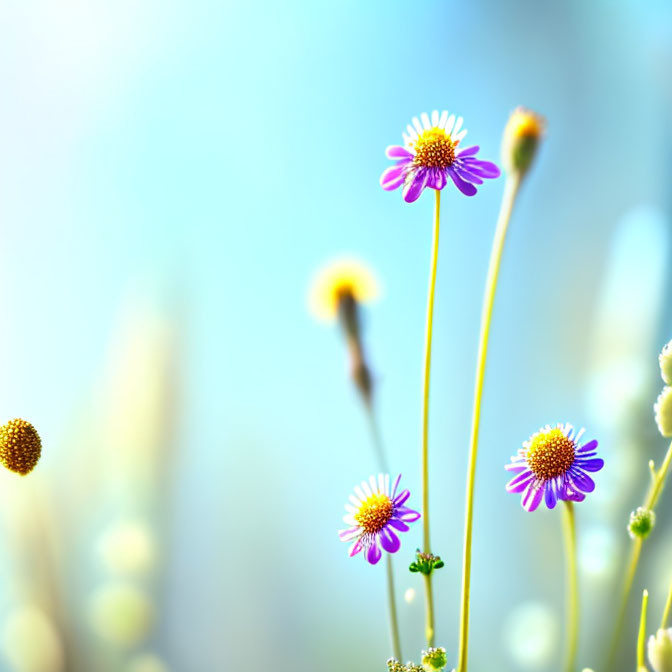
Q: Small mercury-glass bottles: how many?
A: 0